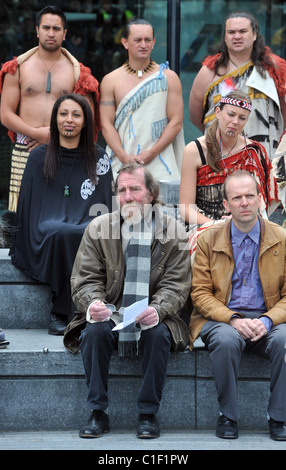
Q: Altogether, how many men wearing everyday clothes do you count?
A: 2